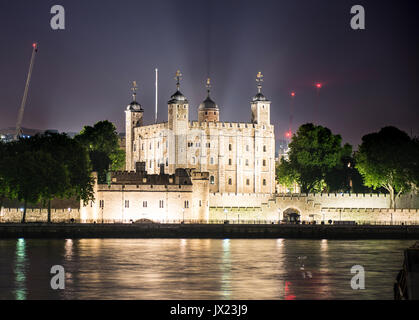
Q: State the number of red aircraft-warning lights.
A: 4